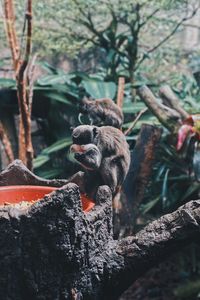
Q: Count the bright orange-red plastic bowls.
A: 1